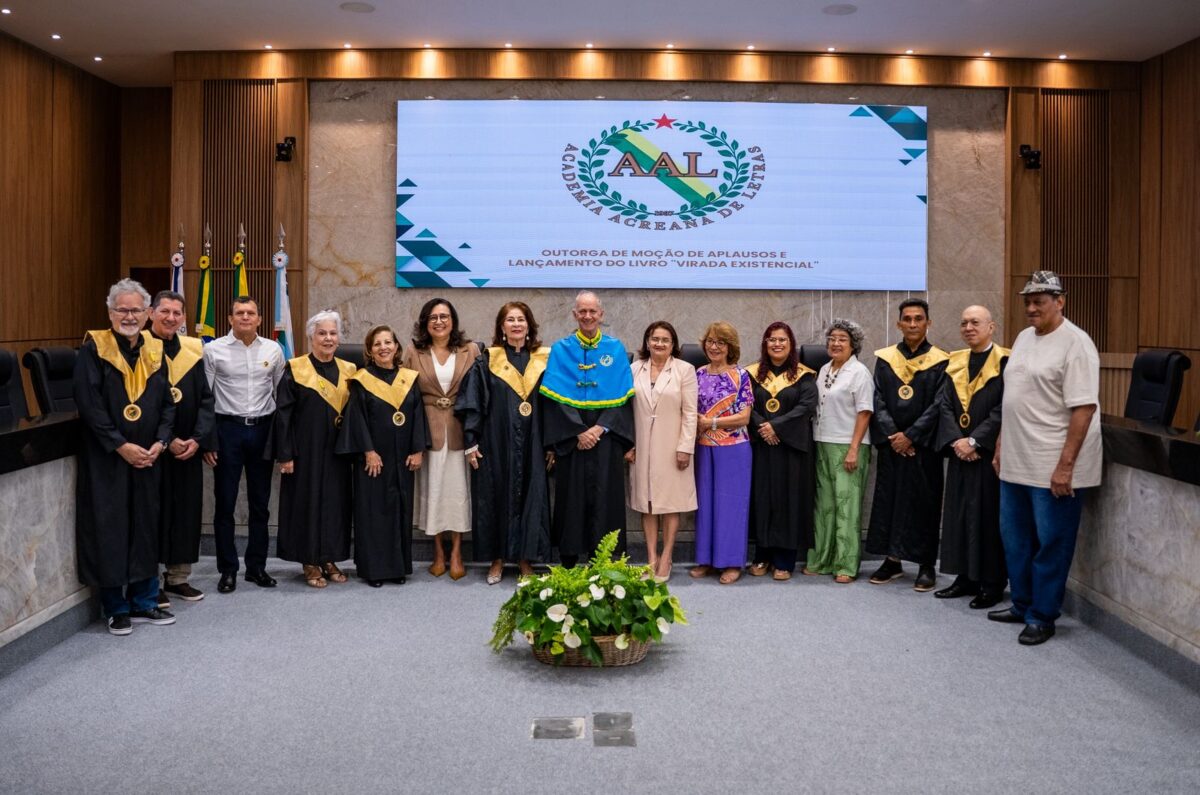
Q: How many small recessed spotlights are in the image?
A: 14